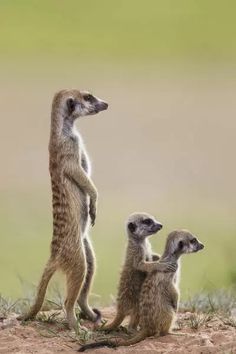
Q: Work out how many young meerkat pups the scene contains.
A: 2